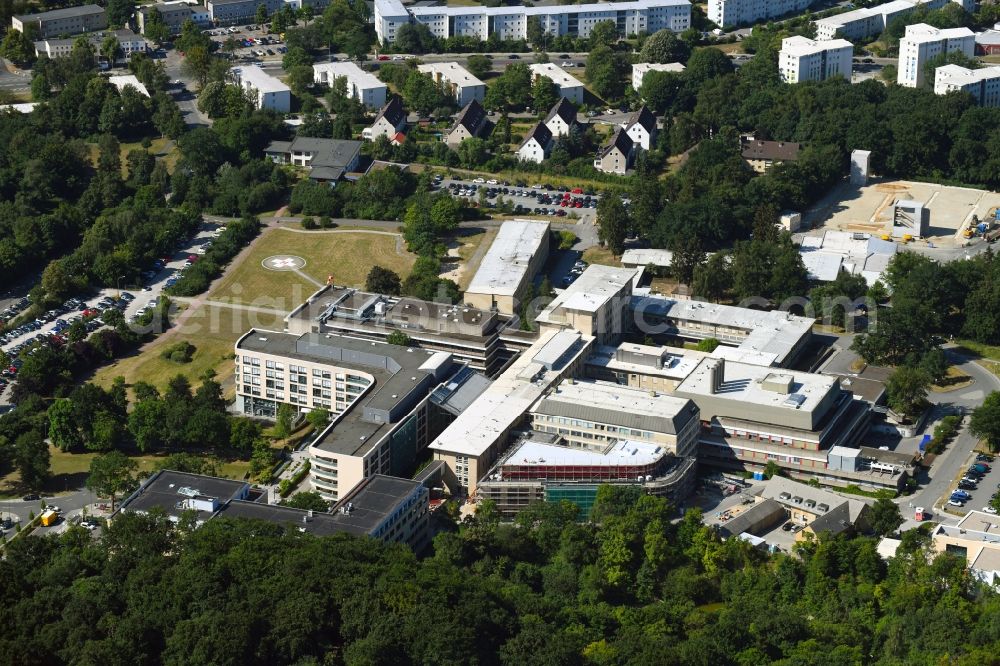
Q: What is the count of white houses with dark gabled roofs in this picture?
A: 6